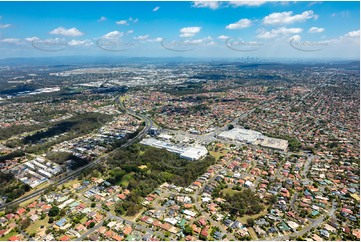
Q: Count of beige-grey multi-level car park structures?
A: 1